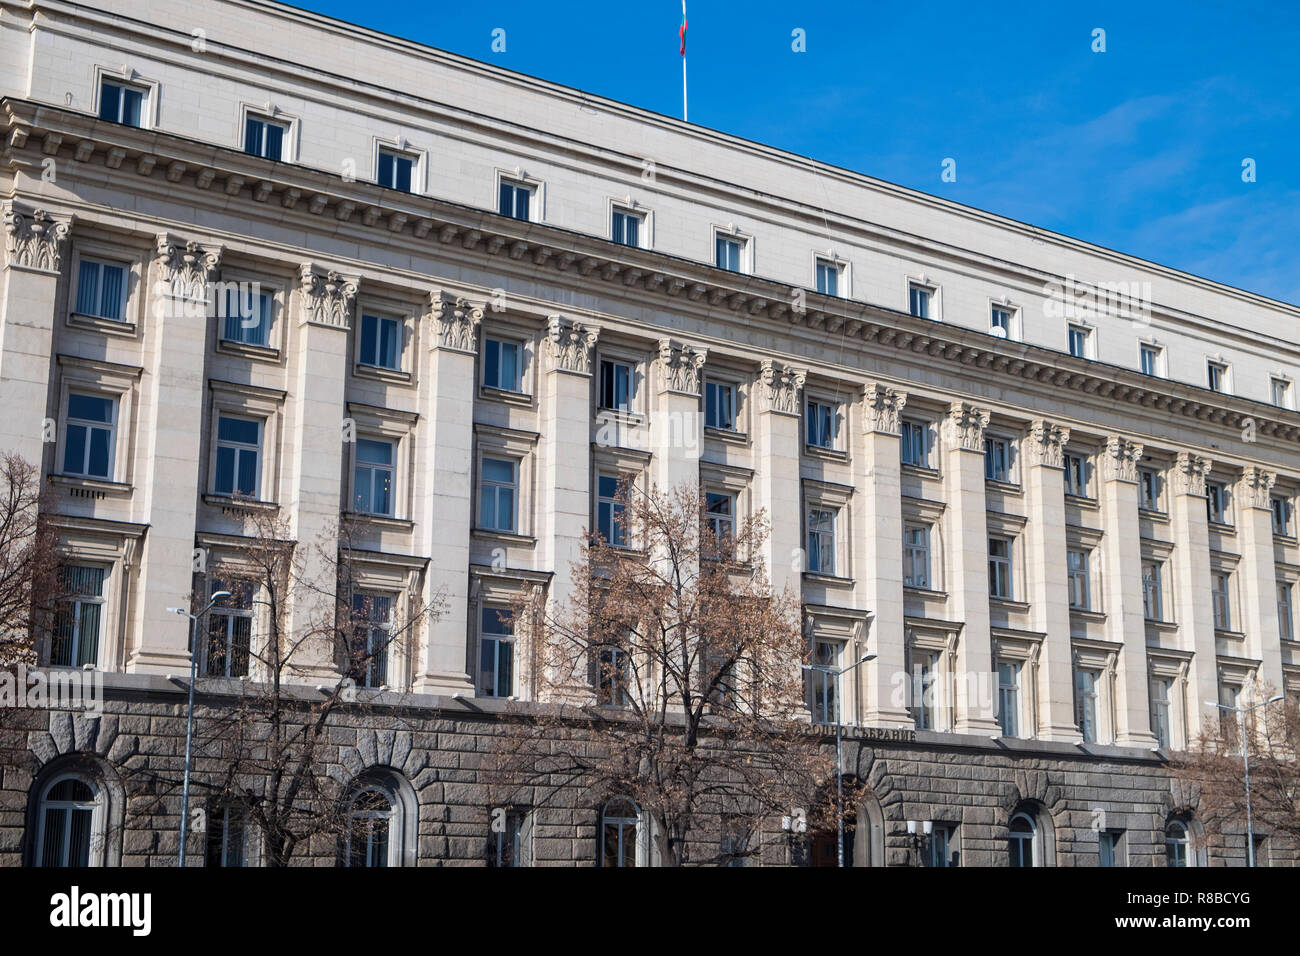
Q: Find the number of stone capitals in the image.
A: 13